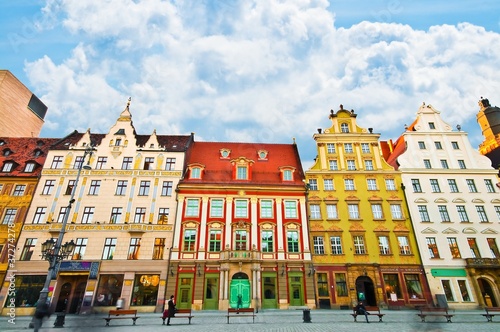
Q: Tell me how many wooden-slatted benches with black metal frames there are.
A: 6